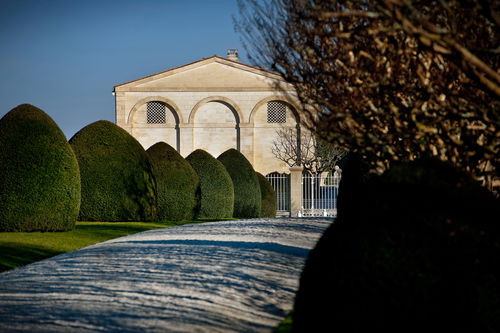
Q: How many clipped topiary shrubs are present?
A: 6